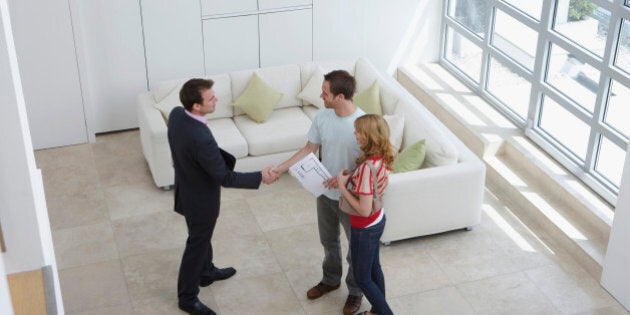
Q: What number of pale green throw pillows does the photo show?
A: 3